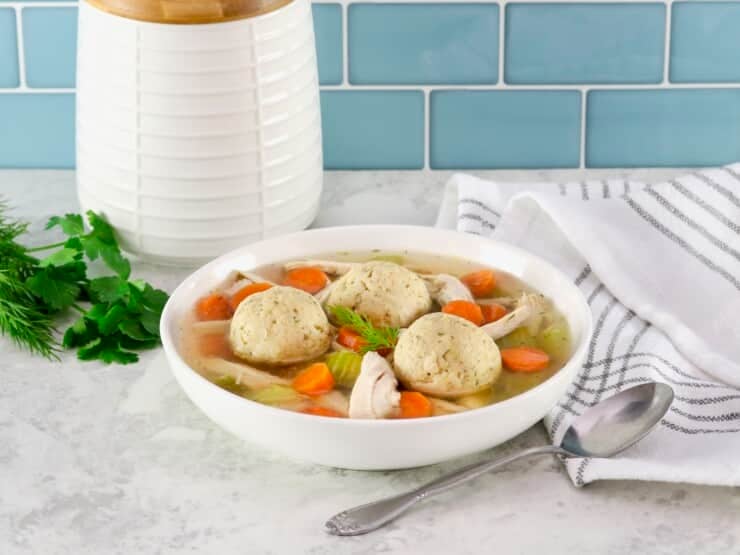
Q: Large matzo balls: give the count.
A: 3